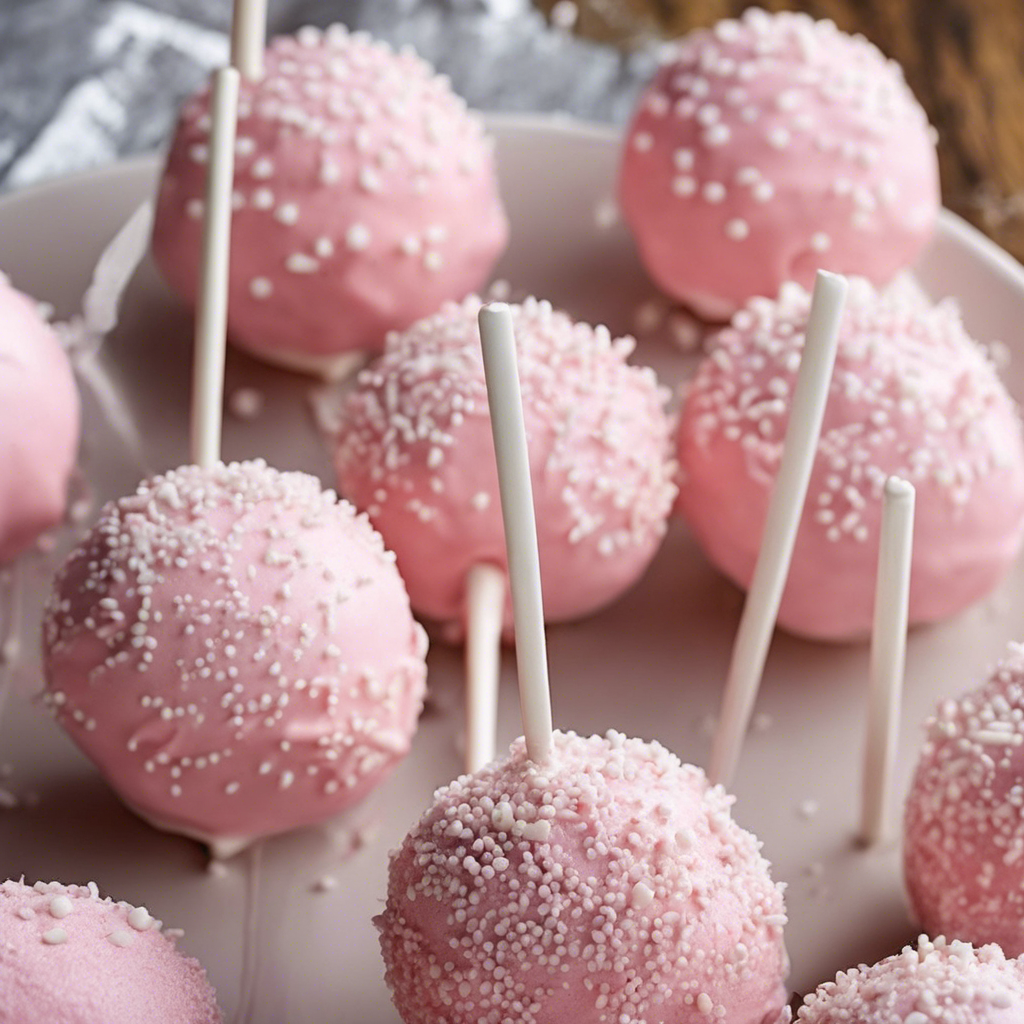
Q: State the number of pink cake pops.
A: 10